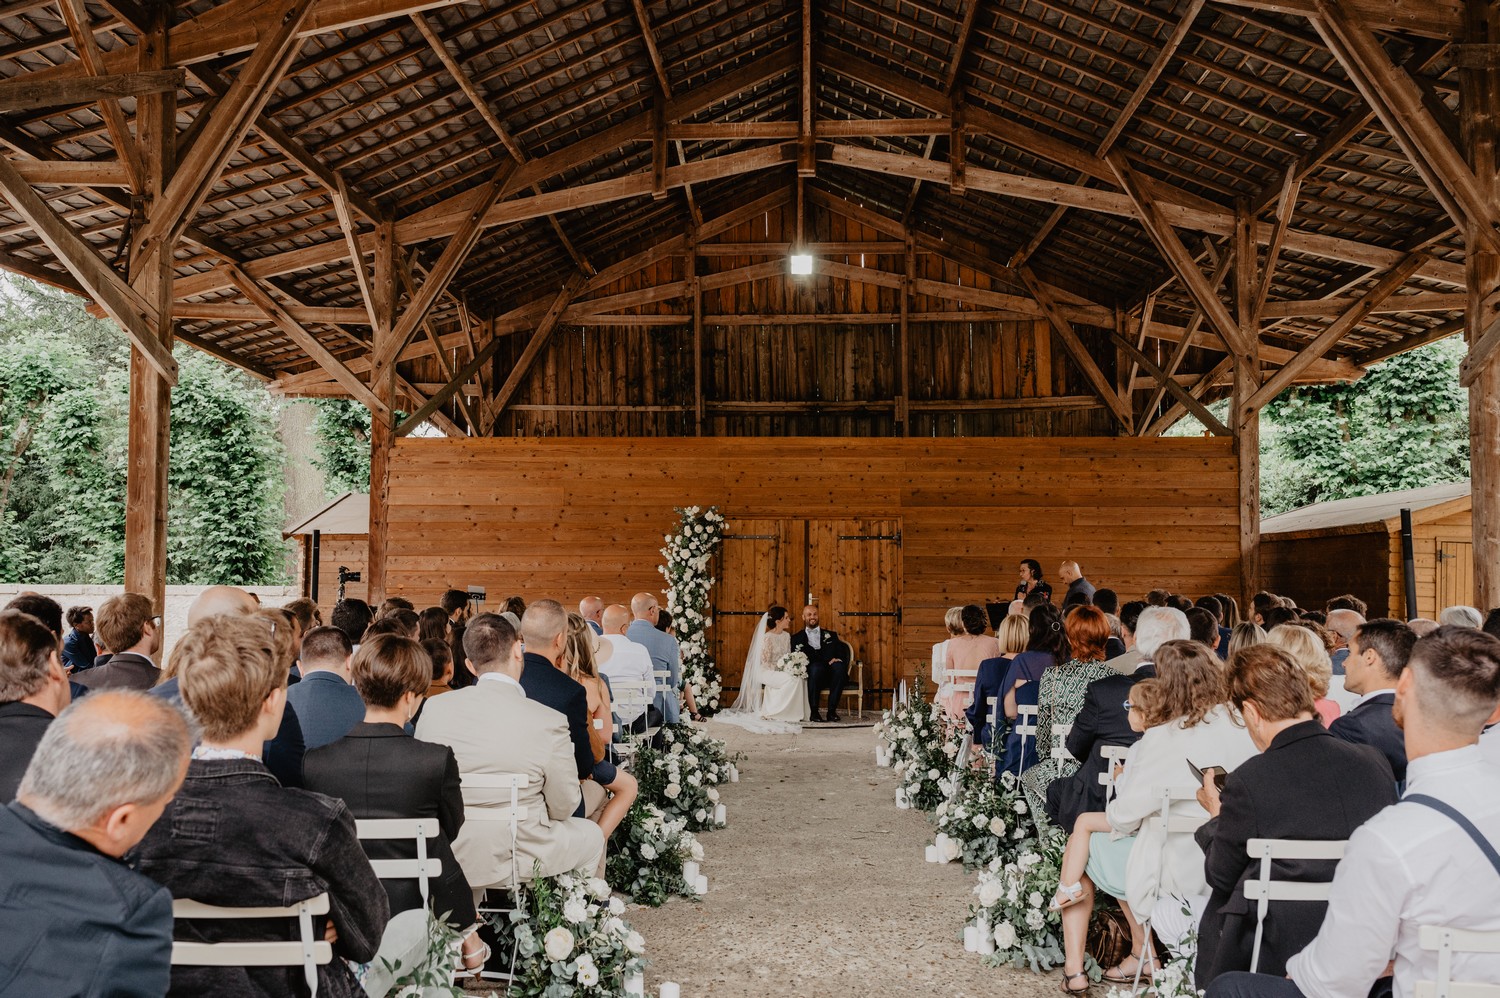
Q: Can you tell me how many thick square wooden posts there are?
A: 4